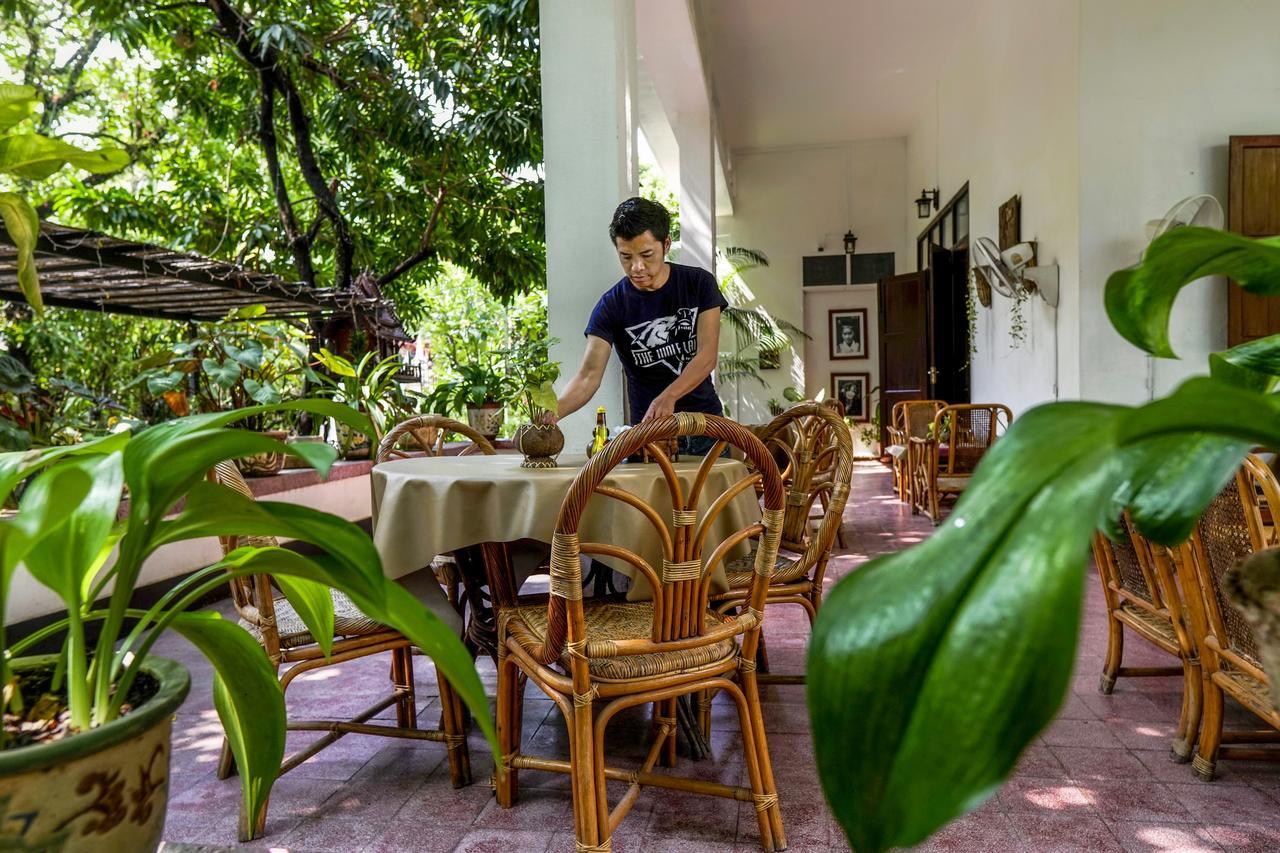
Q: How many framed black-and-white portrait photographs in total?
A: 2